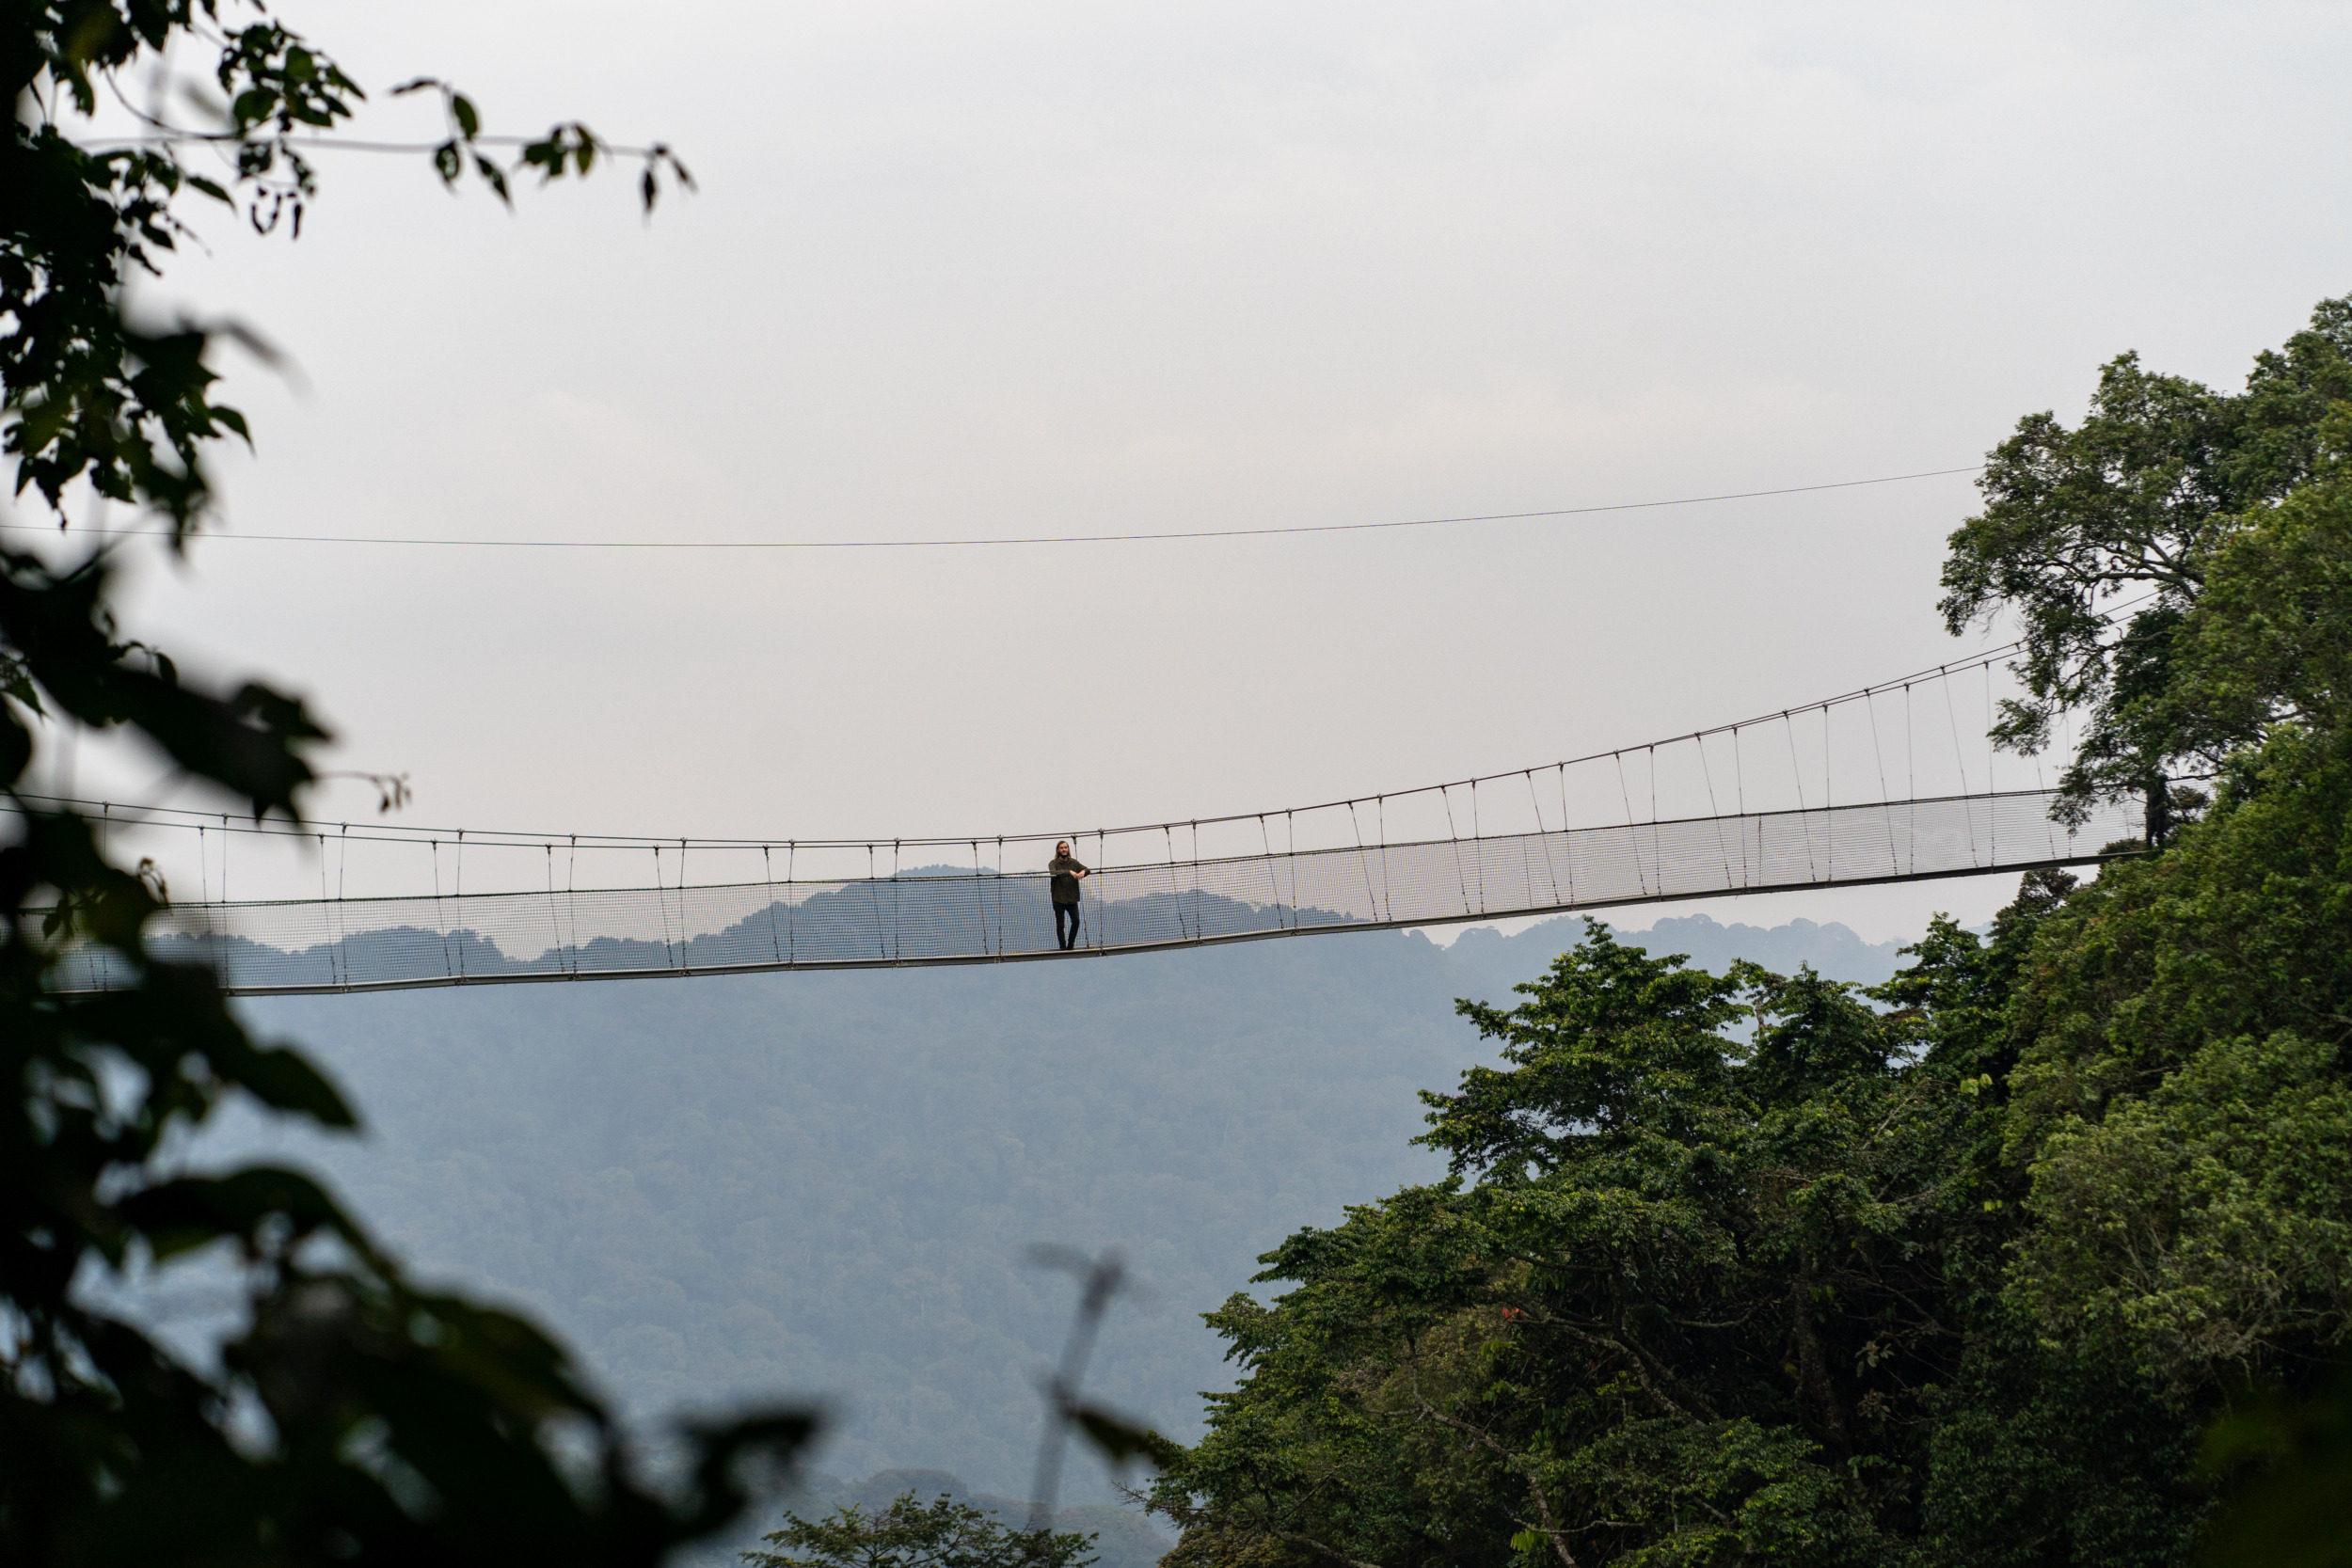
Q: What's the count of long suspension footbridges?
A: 1